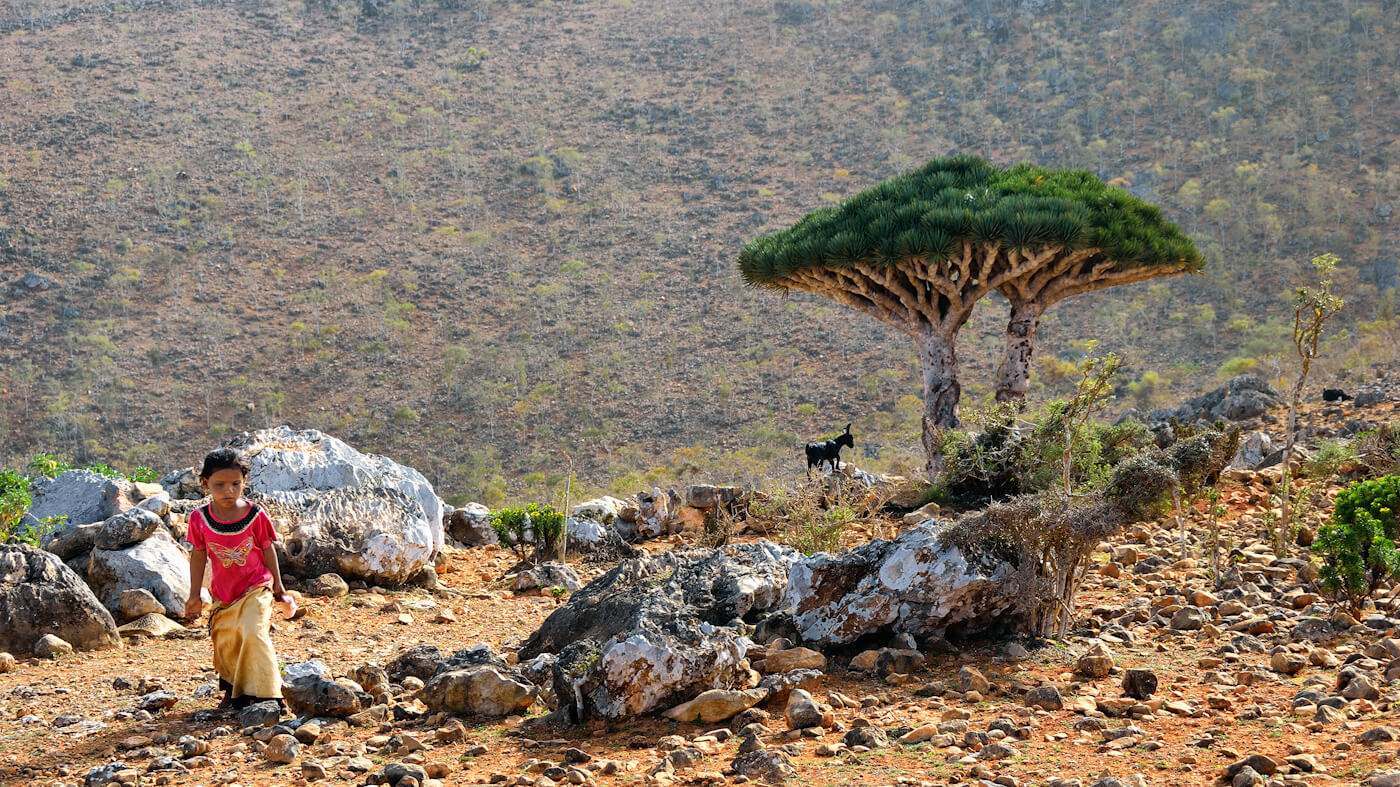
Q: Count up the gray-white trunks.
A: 2